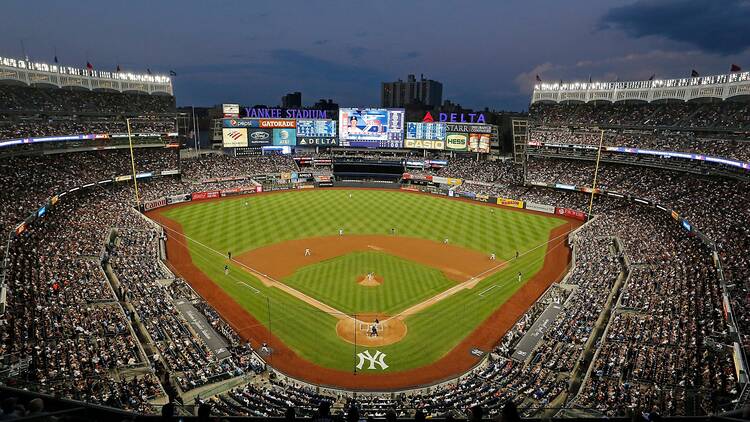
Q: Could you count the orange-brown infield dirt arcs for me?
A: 1